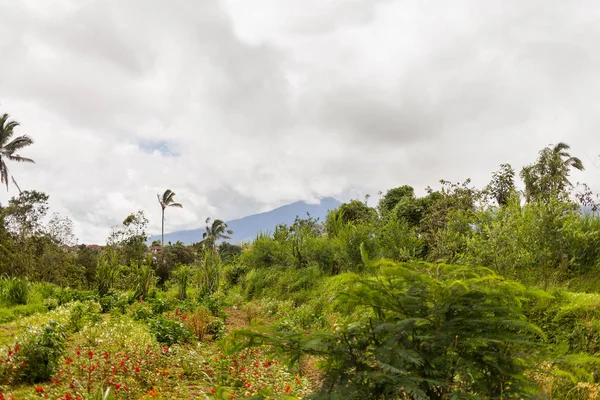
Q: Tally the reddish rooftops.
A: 2